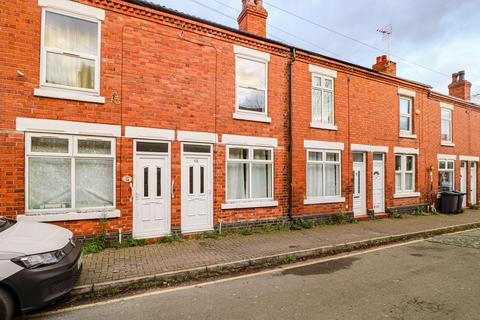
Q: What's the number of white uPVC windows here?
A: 10